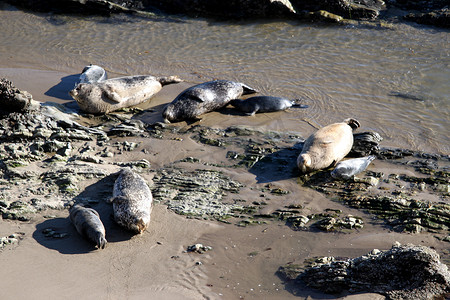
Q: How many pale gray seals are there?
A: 2